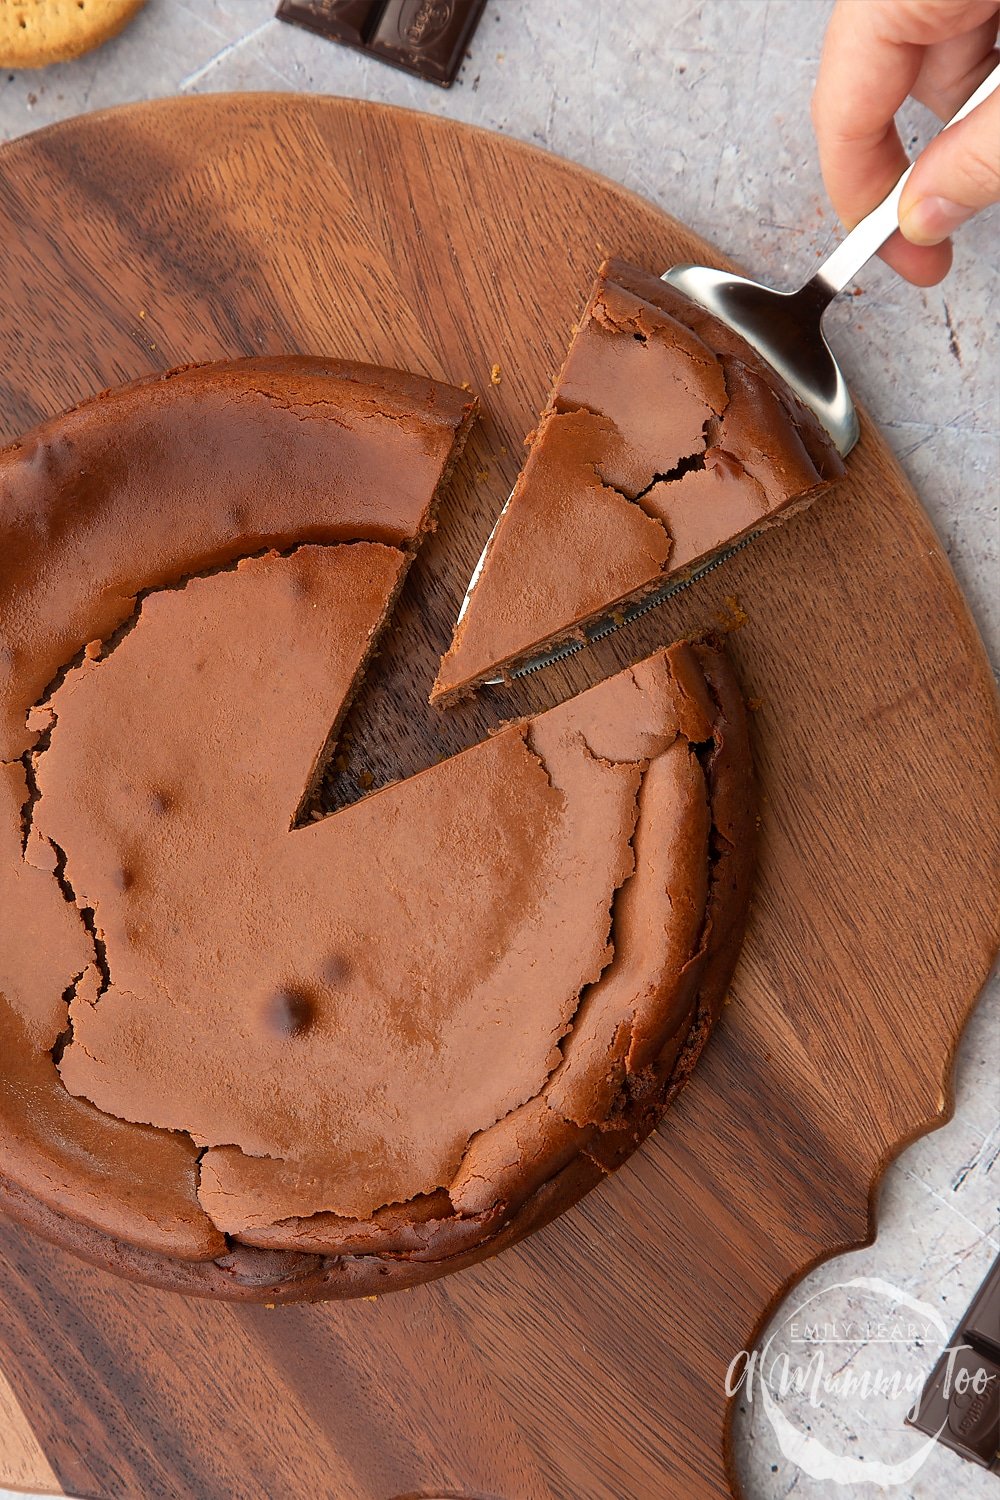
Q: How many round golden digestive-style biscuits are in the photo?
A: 1